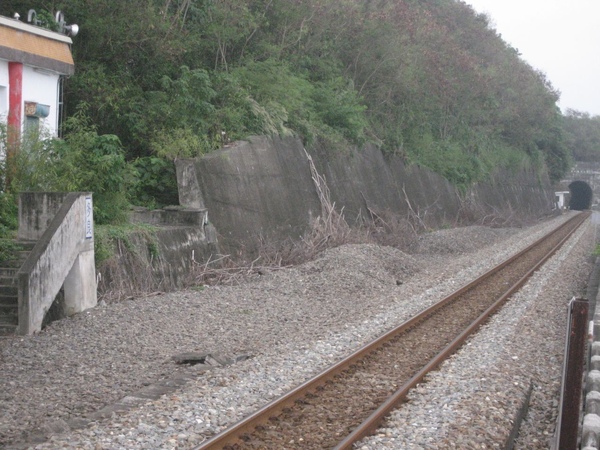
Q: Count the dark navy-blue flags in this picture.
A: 0